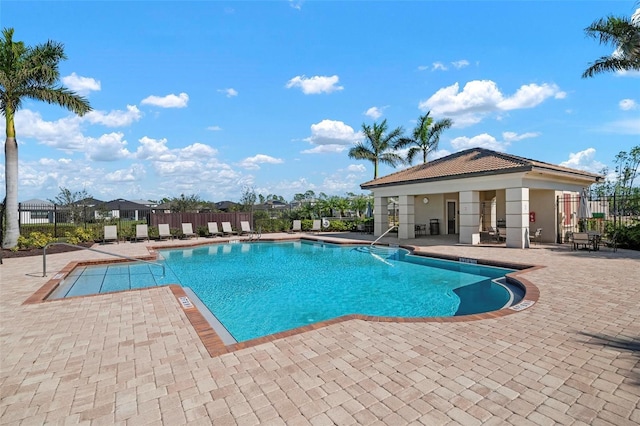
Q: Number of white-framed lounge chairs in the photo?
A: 9